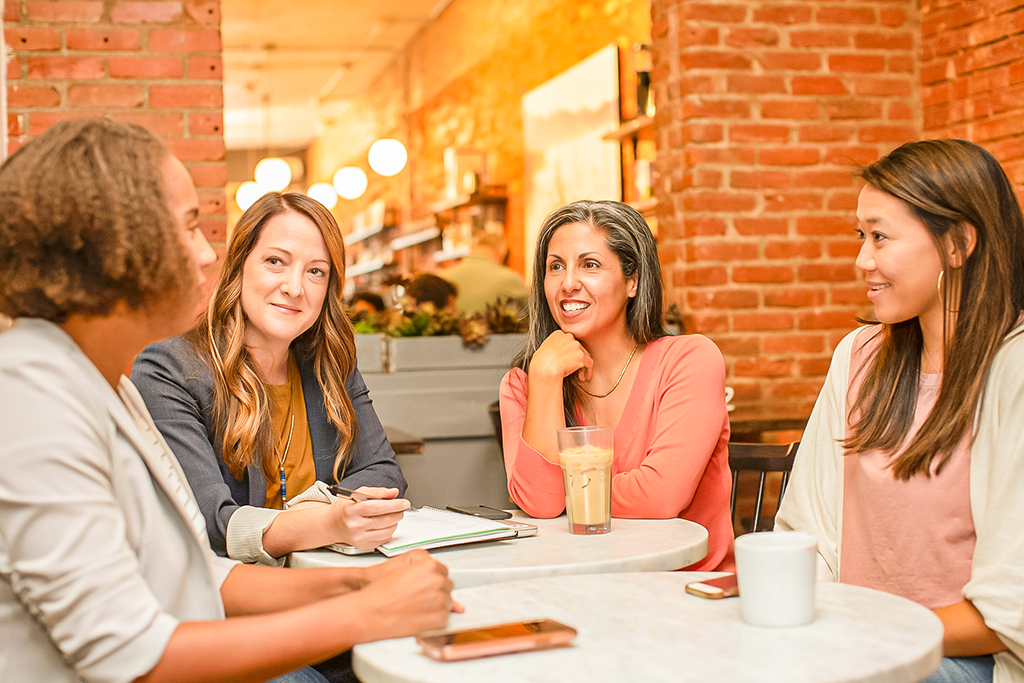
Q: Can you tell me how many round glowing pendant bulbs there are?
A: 5